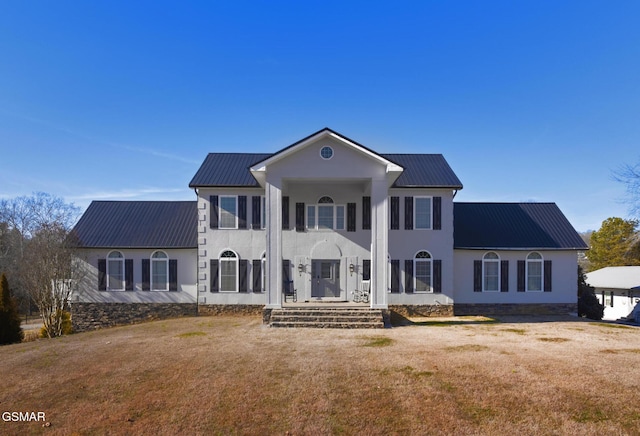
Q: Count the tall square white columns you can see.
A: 2